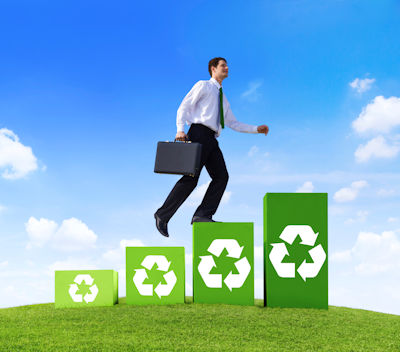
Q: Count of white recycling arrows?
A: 12